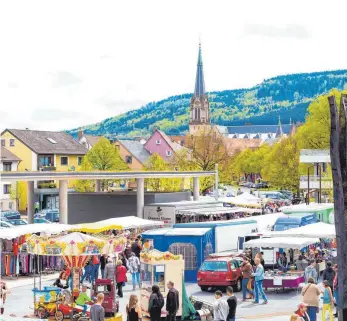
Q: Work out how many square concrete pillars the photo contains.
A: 0